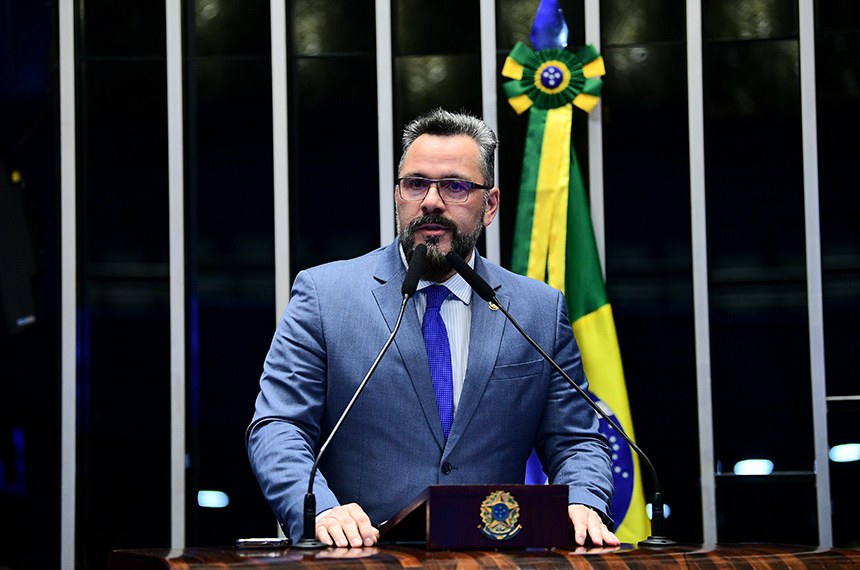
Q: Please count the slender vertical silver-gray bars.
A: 8